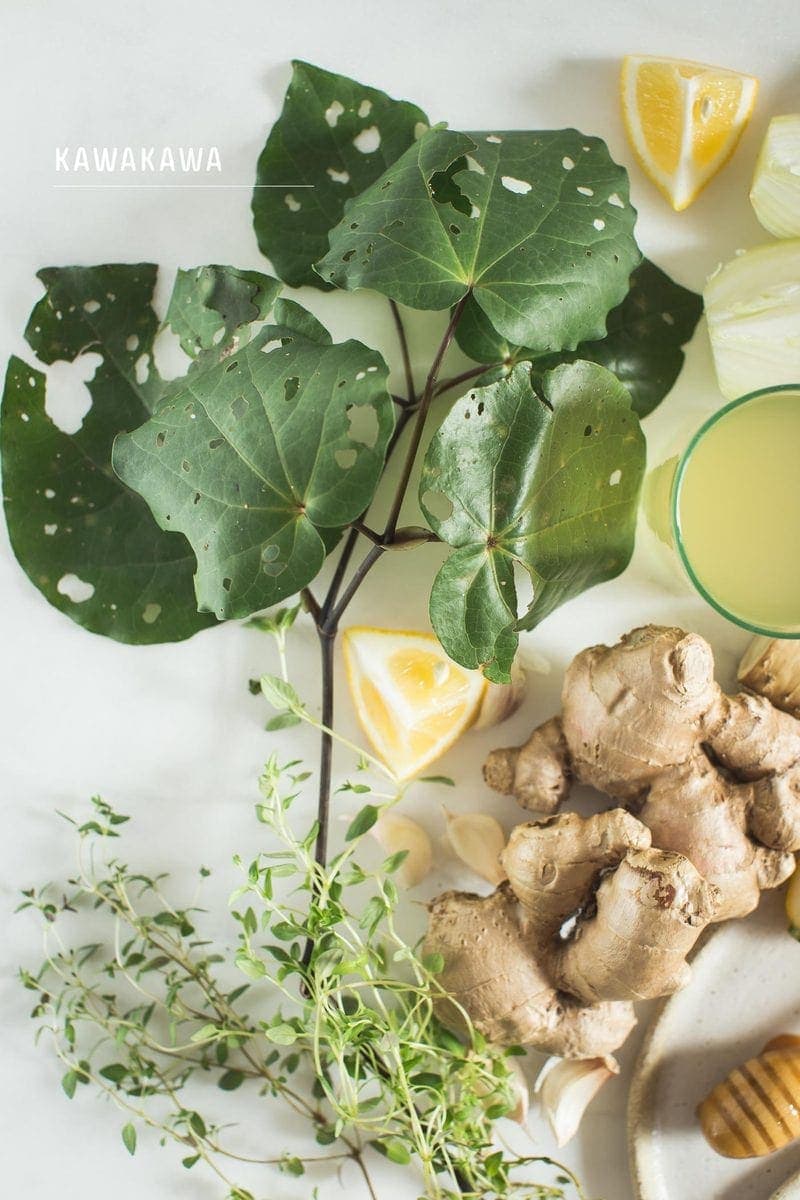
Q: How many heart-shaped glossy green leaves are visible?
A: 6